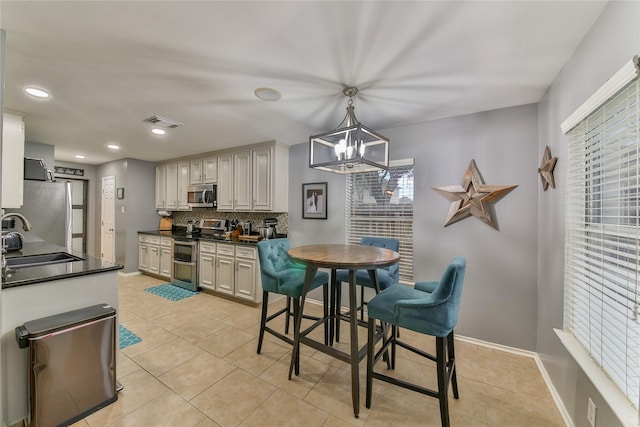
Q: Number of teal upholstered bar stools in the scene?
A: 3